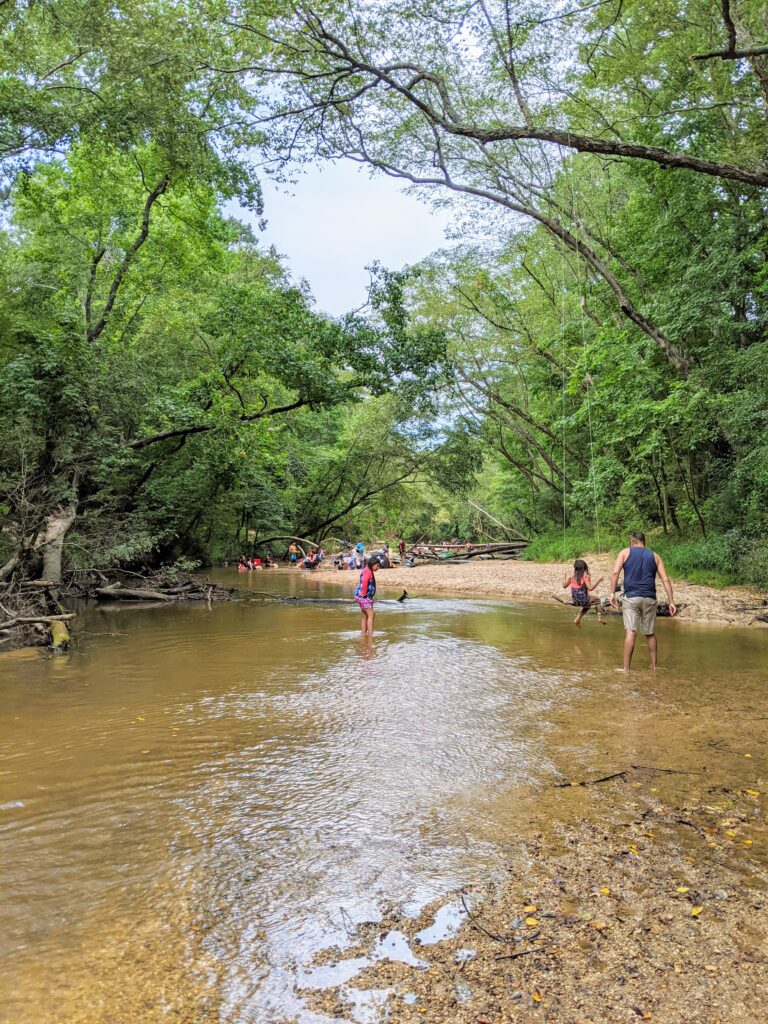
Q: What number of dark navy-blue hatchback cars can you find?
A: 0